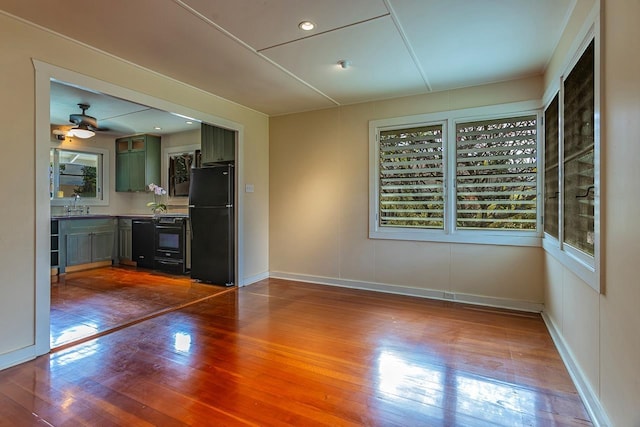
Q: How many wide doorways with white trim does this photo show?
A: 1